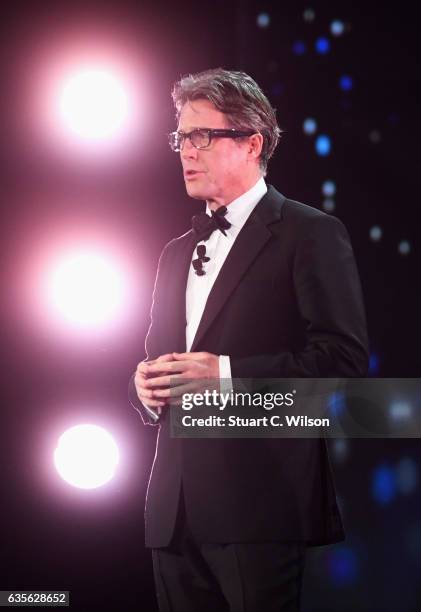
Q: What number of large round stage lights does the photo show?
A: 3